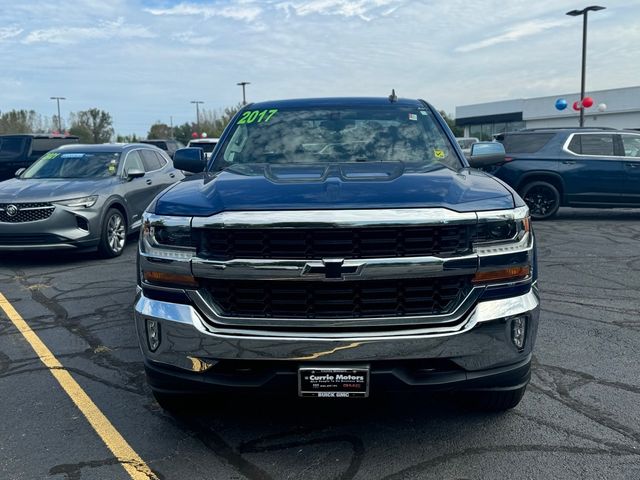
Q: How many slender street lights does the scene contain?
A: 4